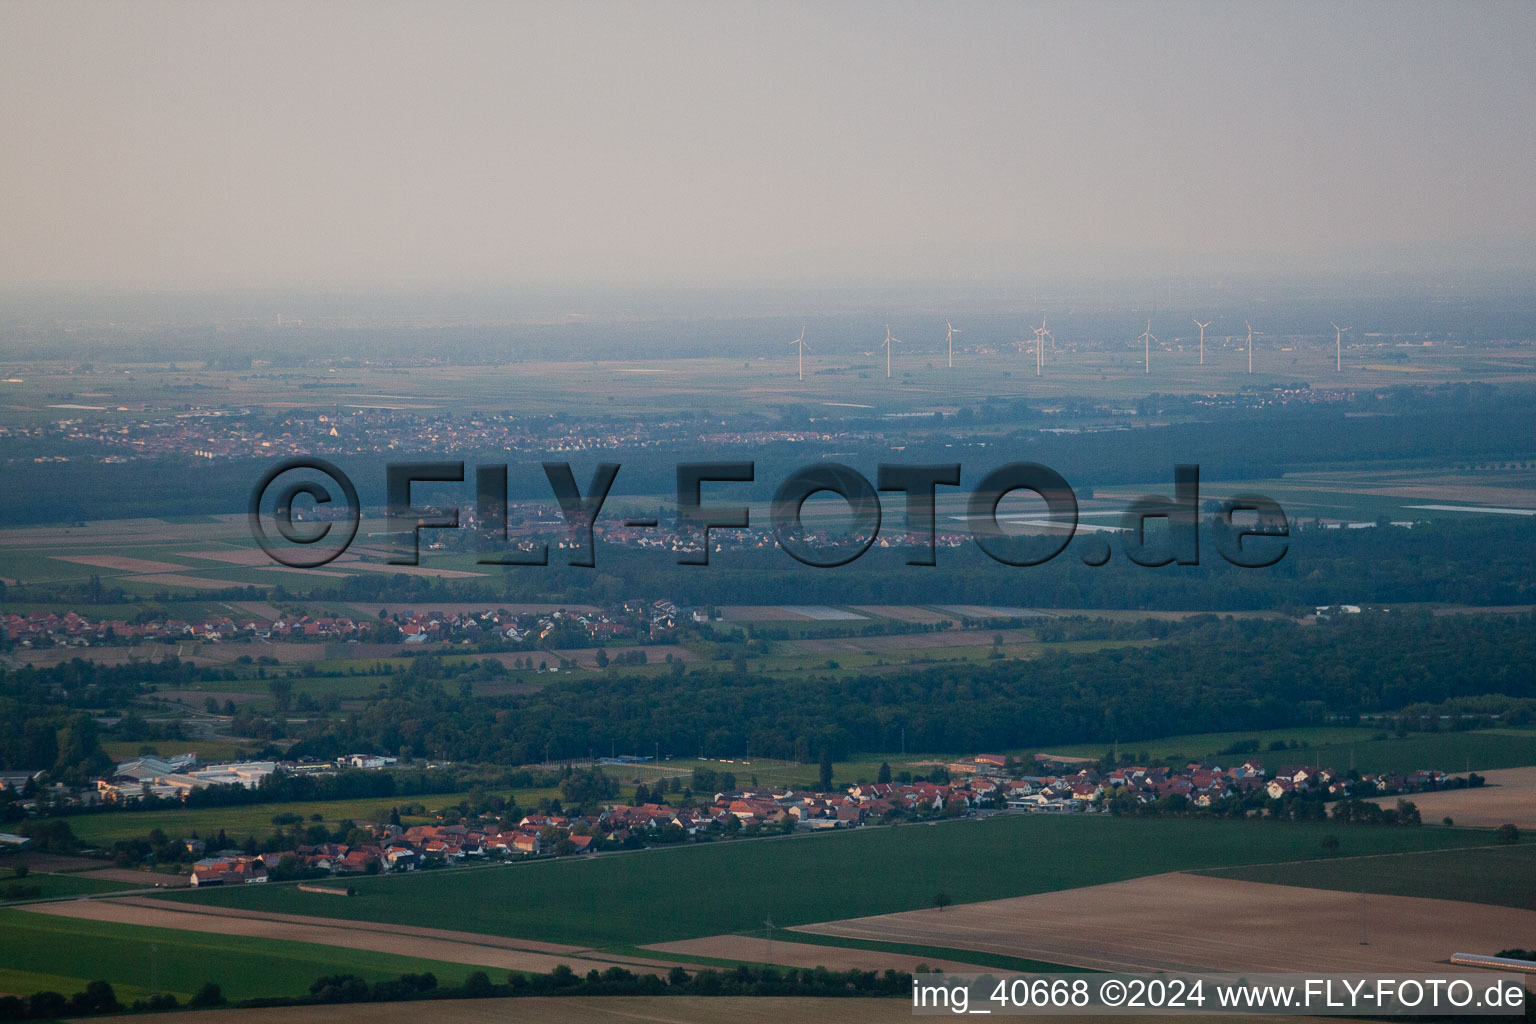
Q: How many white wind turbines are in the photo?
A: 9